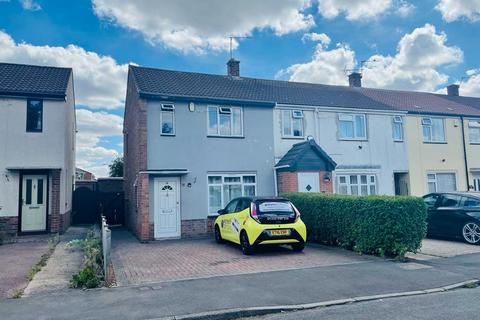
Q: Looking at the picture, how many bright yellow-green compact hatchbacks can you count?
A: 1